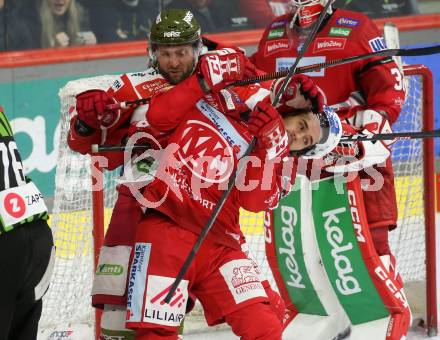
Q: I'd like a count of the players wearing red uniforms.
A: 3